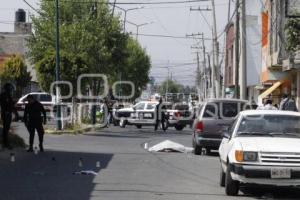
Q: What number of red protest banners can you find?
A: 0